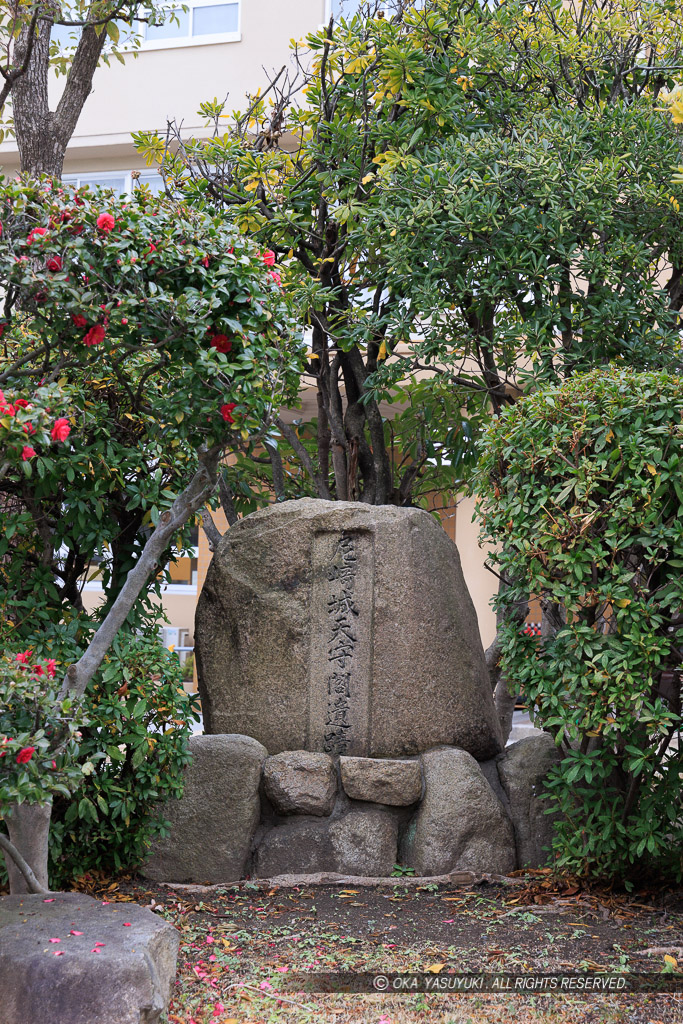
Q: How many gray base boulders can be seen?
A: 7